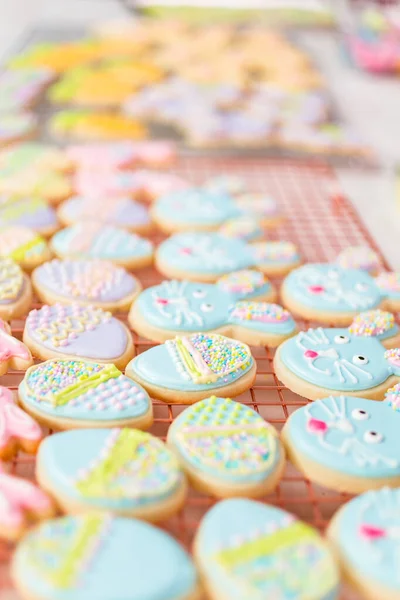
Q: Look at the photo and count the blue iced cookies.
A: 14